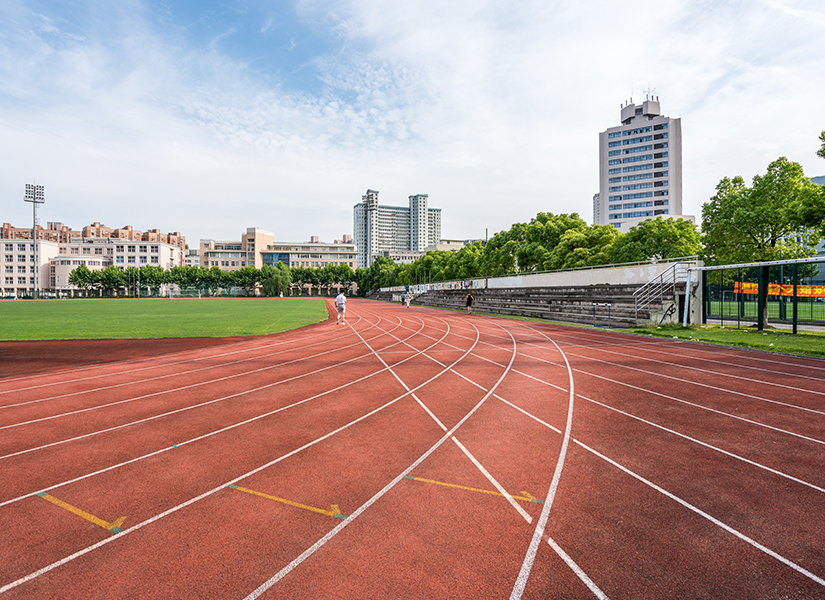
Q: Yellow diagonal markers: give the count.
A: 3